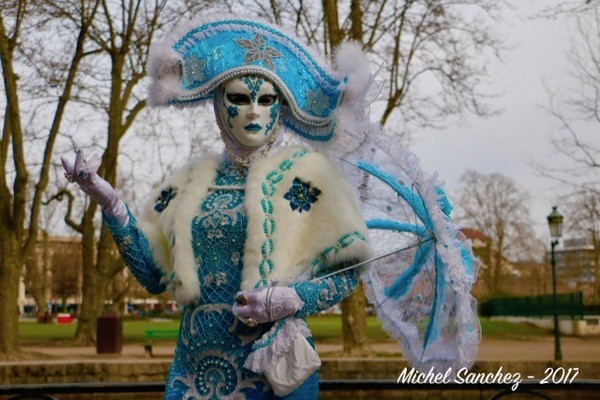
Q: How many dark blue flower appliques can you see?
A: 2